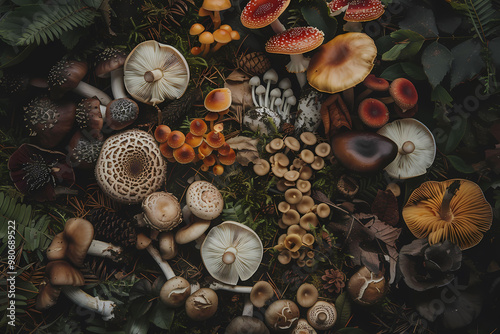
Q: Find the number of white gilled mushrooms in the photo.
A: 3